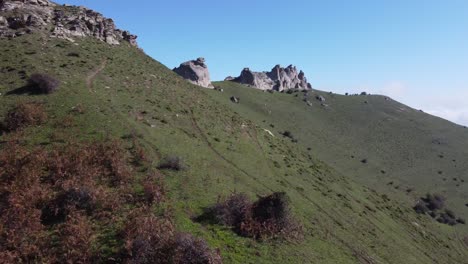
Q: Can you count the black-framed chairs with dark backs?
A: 0